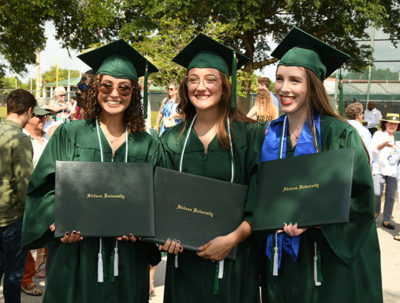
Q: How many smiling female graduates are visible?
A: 3